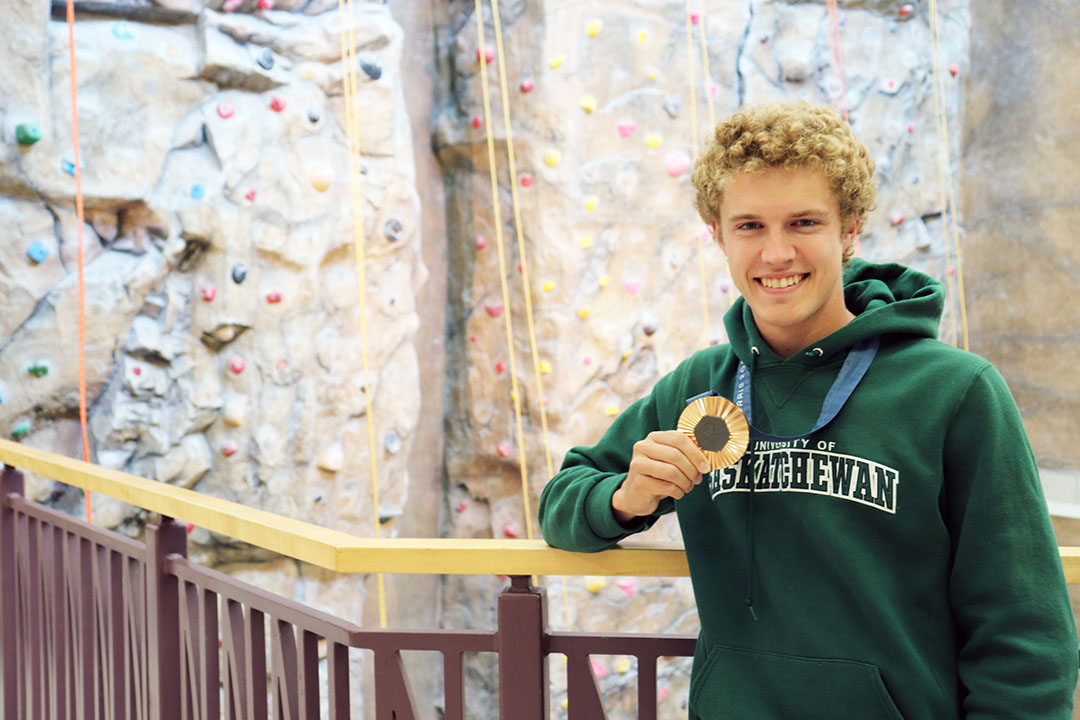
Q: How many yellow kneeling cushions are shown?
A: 0